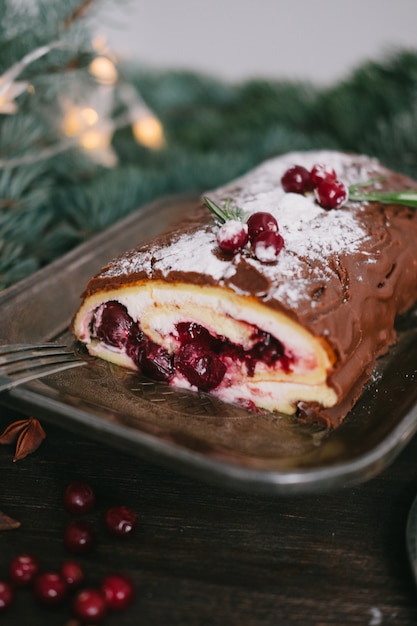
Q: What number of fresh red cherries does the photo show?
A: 15